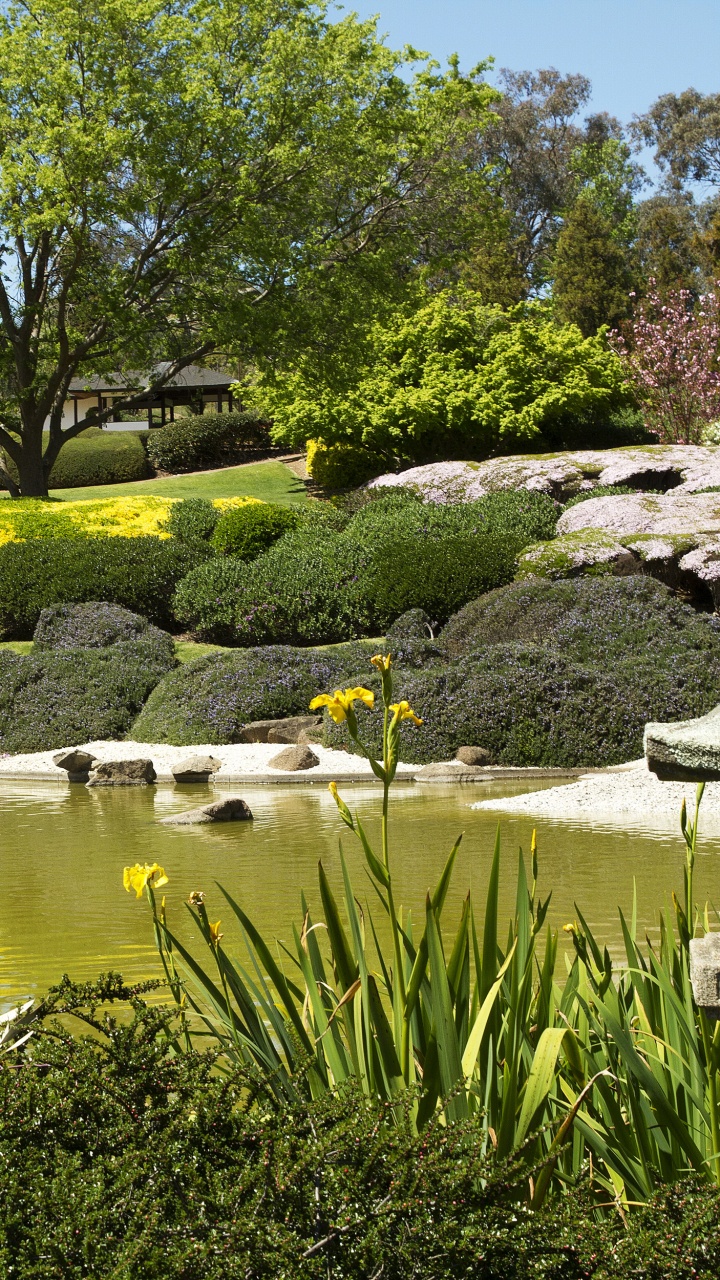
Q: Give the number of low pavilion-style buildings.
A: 1